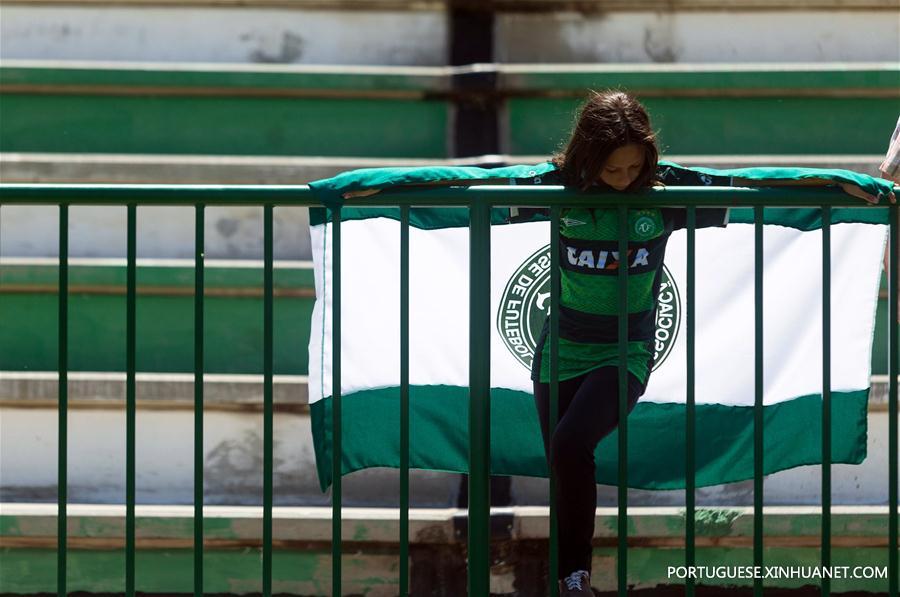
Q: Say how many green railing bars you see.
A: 13